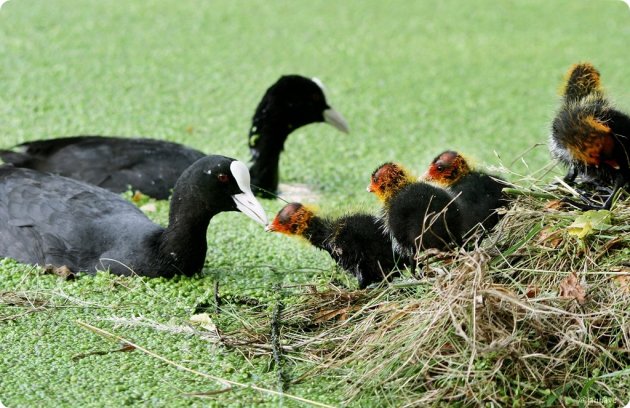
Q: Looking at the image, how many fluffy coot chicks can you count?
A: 5